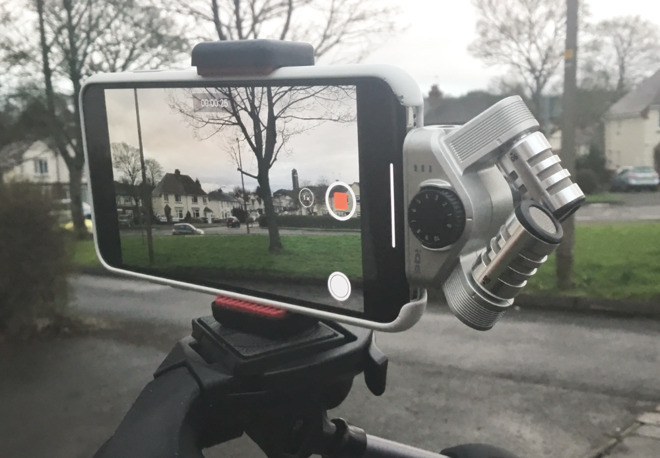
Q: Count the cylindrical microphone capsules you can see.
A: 2